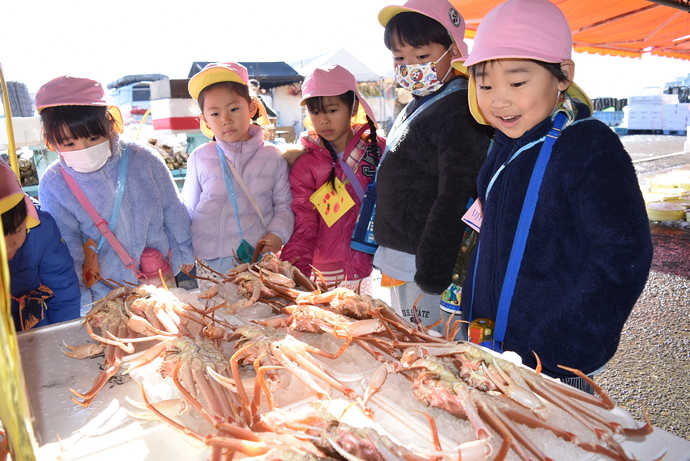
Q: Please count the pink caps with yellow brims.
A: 6